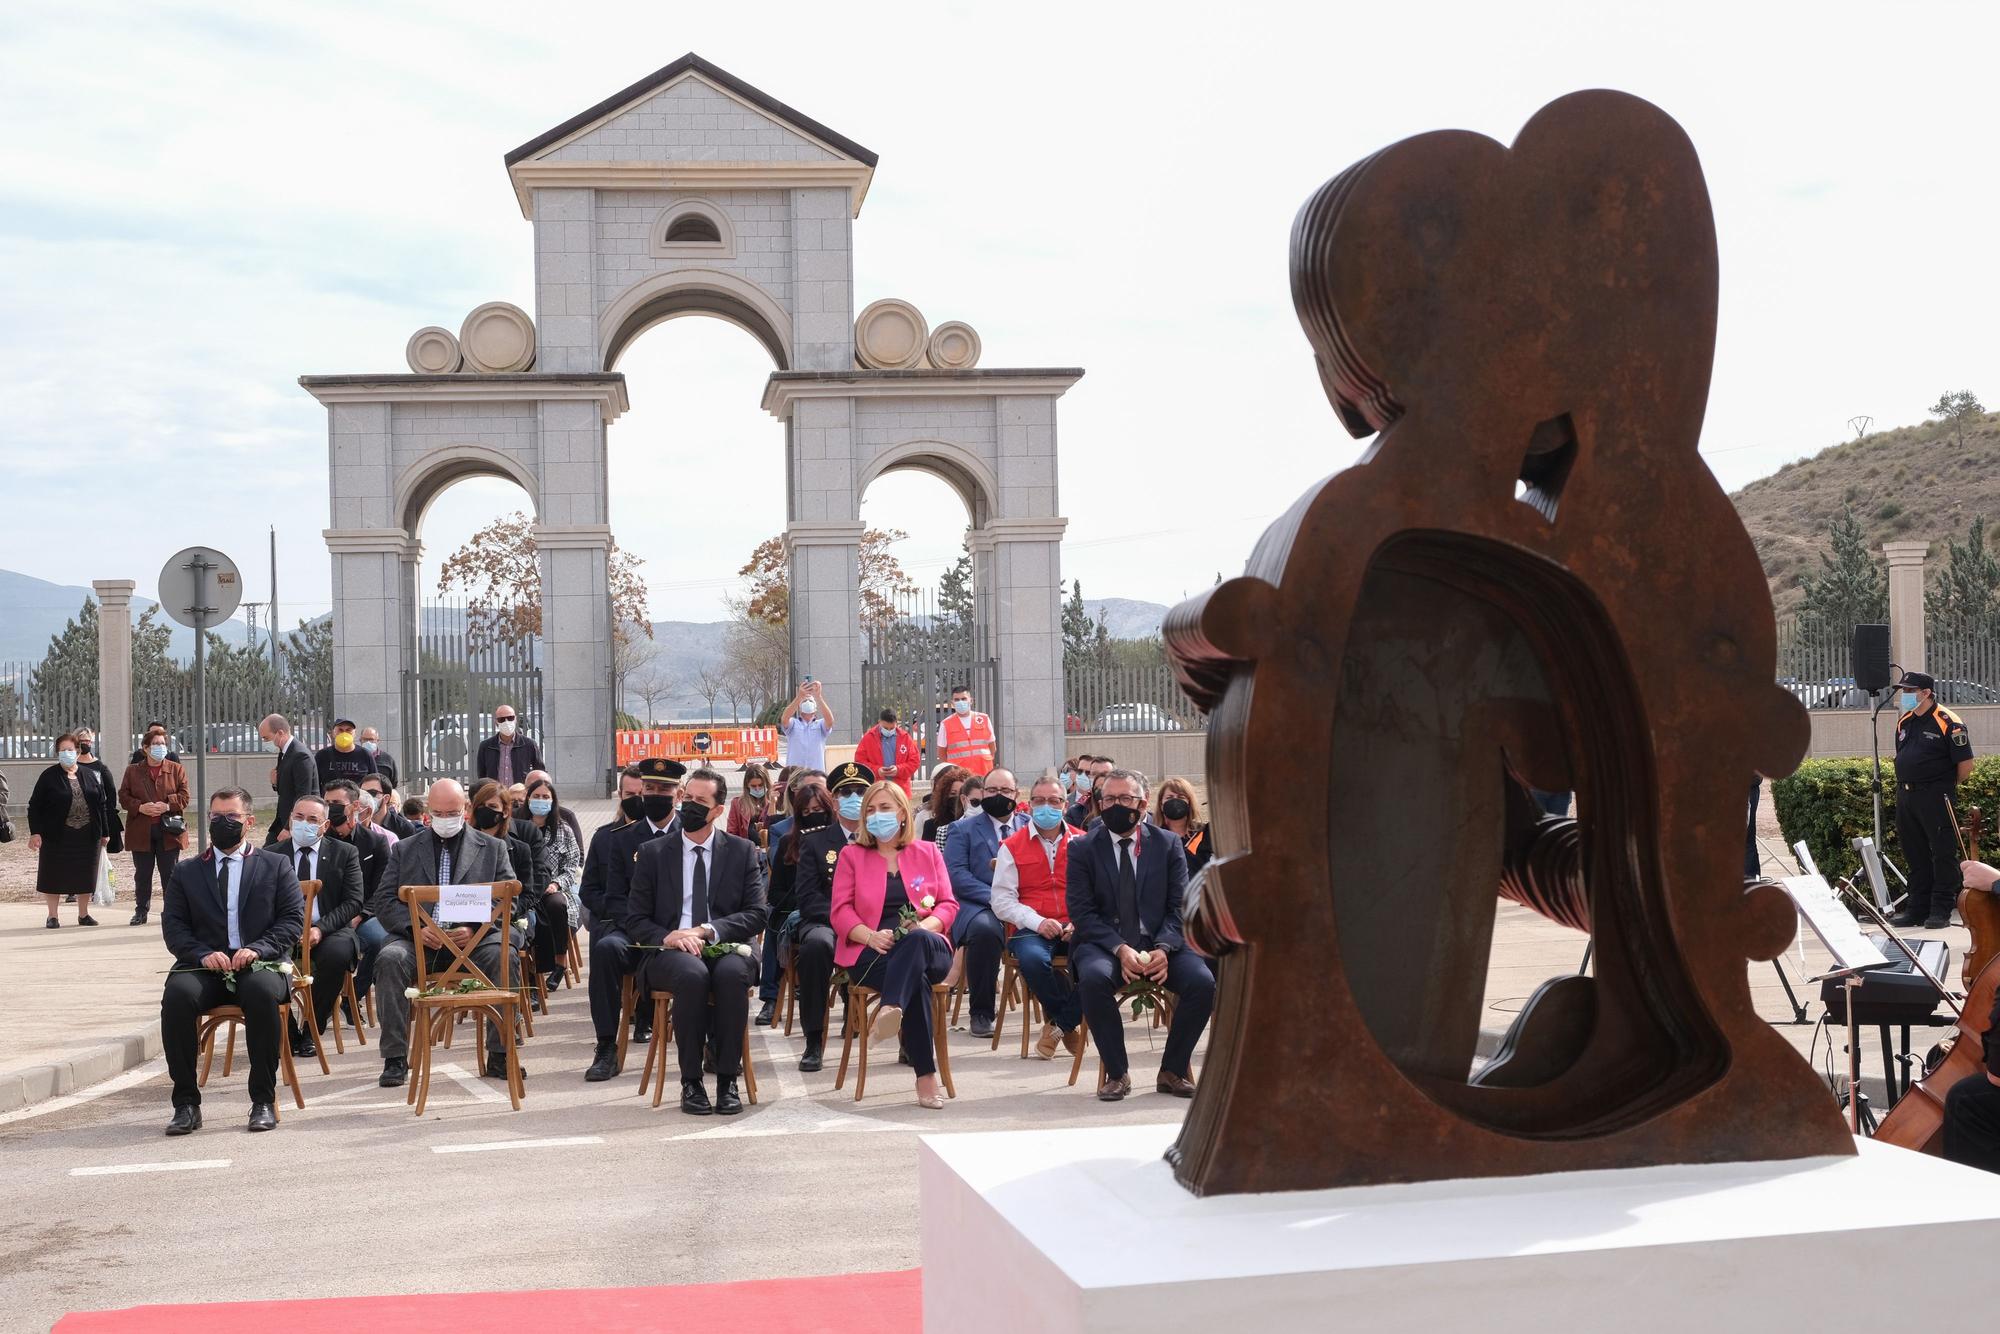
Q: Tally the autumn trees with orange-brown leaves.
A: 2